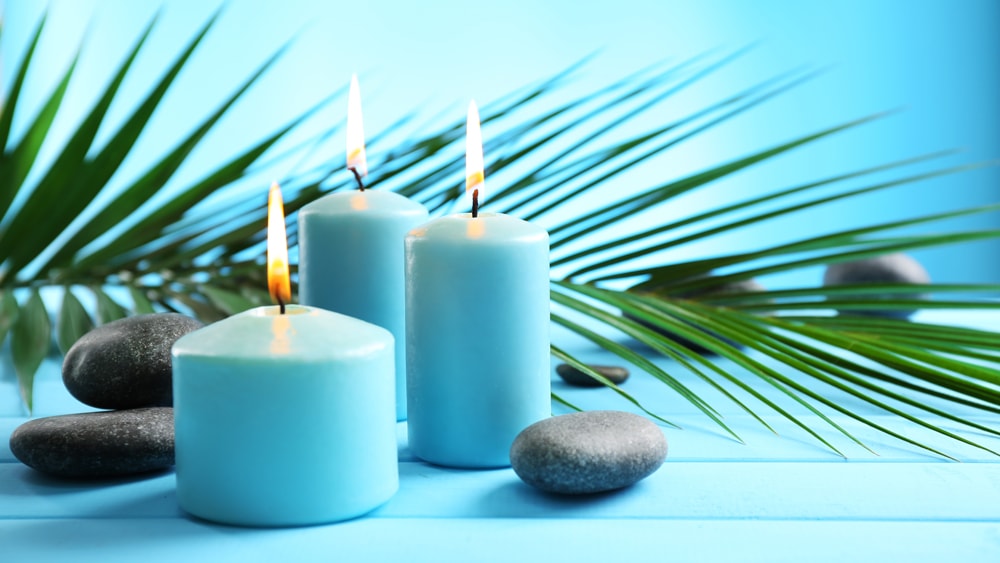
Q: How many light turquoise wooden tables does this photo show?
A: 1